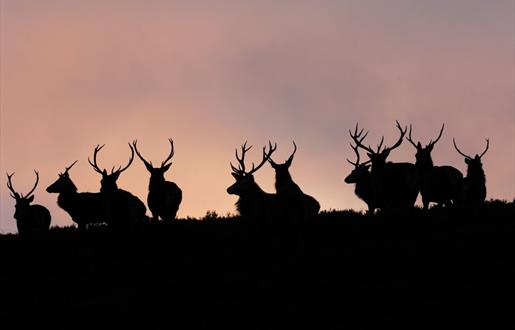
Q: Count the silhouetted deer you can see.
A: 10